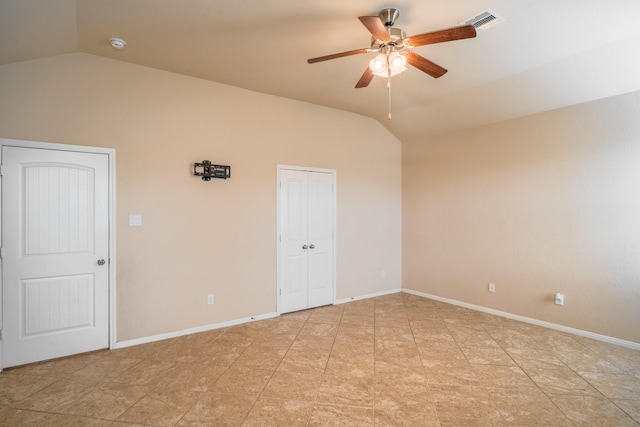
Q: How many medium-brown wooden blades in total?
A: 5